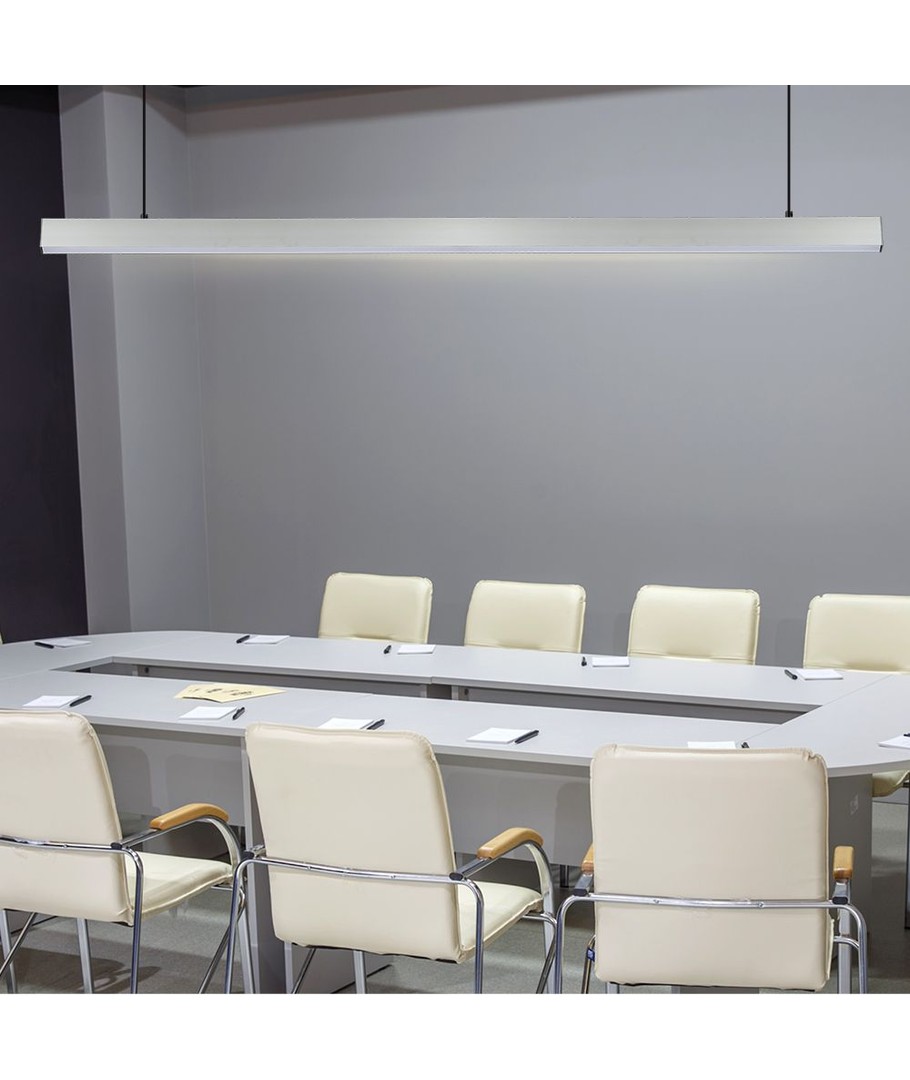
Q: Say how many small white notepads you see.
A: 11